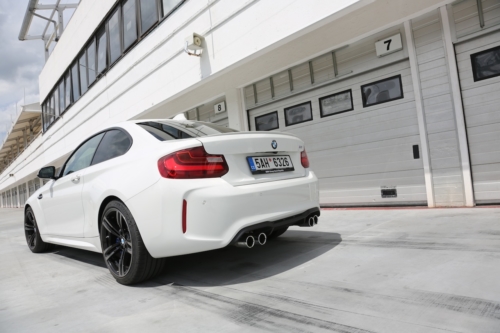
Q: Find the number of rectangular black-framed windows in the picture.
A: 5